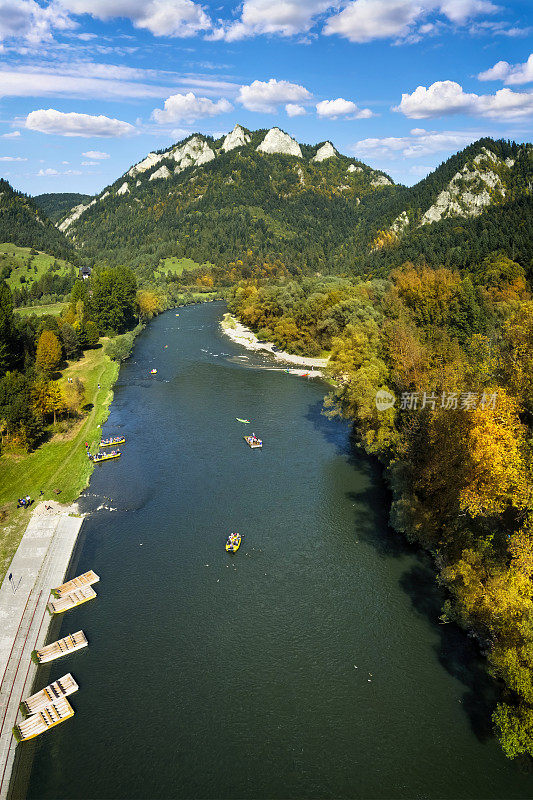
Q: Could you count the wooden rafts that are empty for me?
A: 5